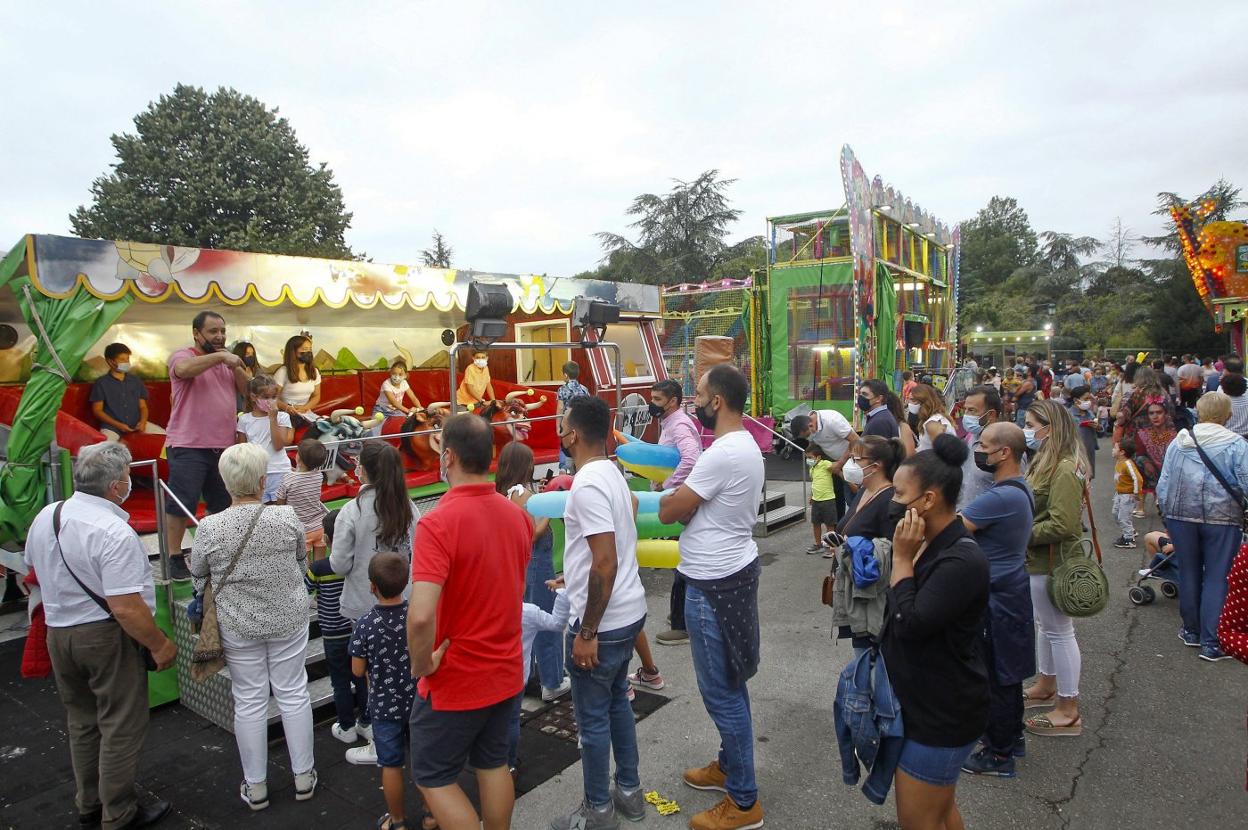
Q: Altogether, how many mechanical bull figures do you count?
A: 3